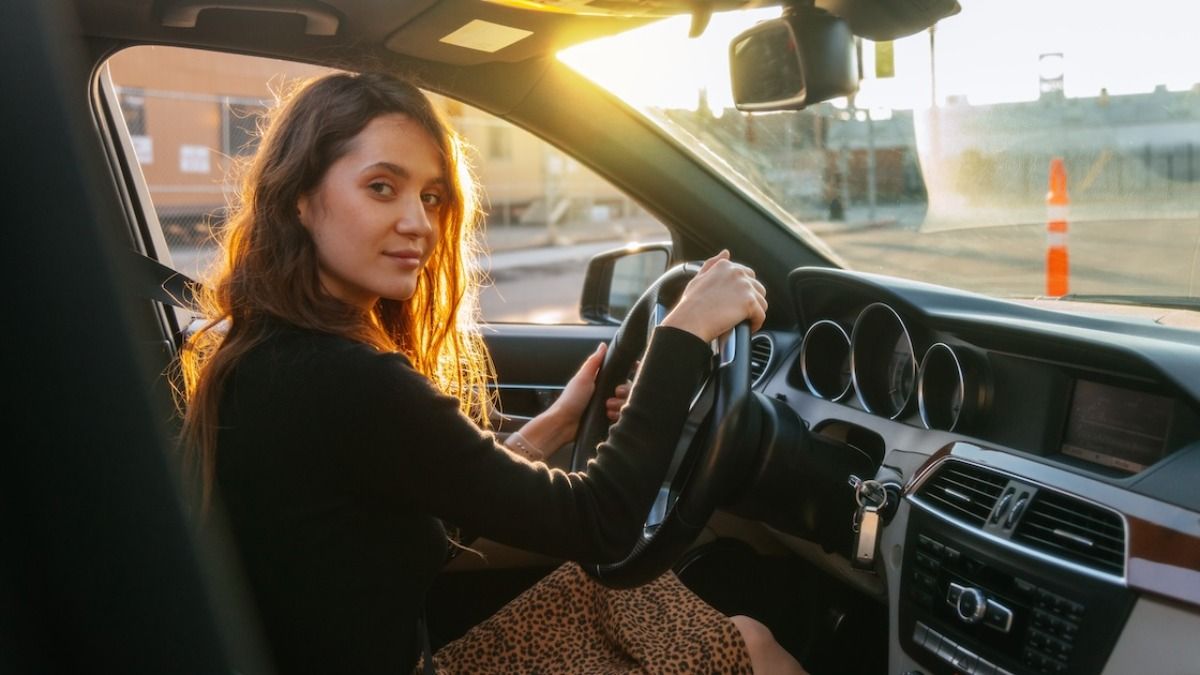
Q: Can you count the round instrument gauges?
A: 3